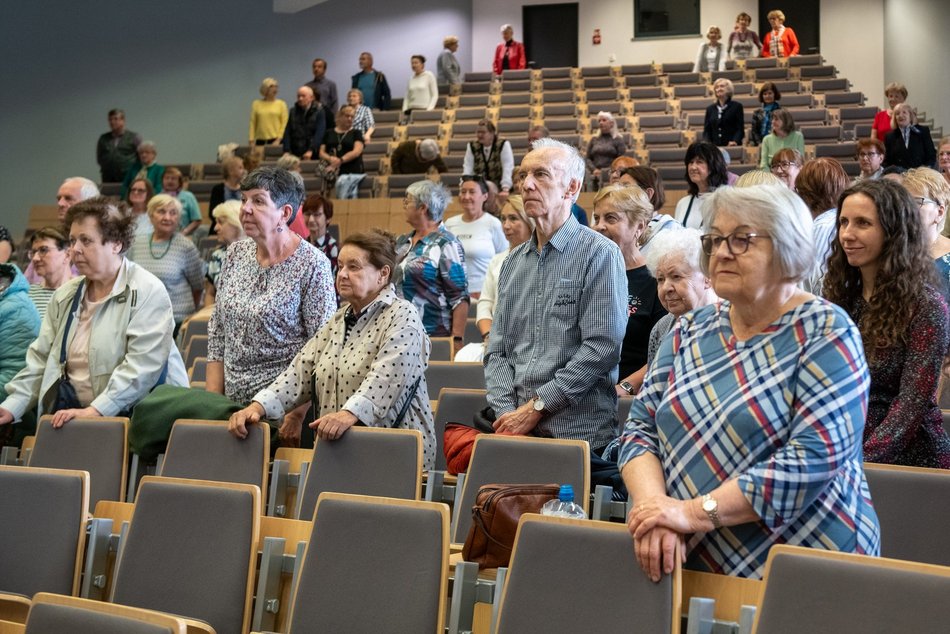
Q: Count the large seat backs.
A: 11